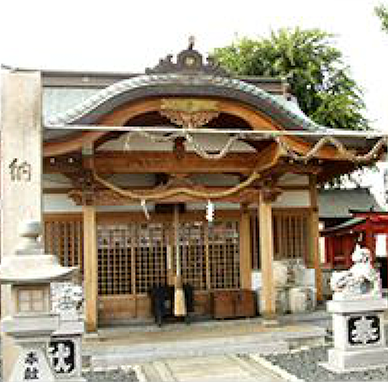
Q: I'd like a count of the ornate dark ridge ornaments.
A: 1